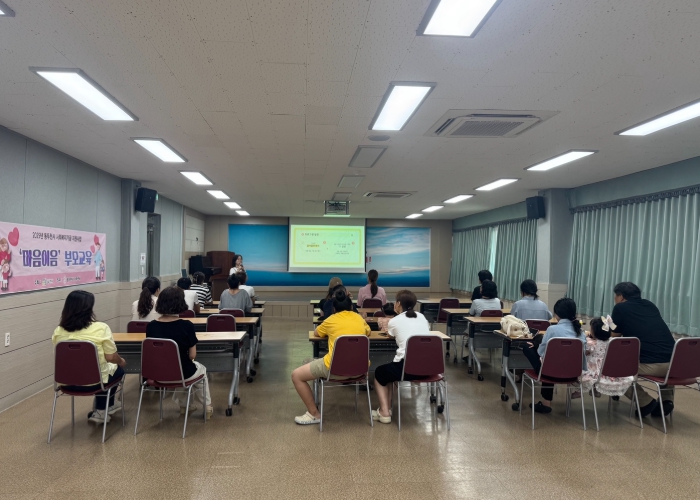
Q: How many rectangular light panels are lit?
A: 15